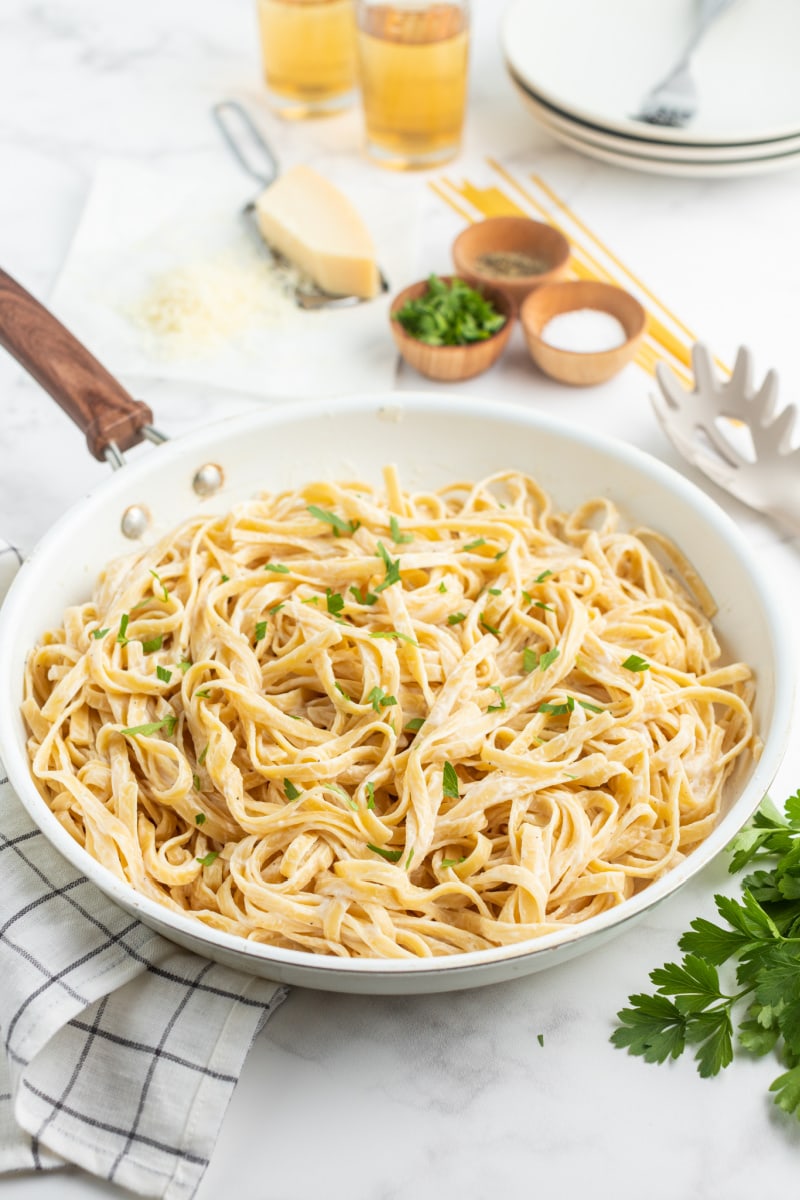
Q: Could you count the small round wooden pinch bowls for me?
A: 3